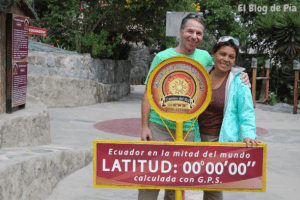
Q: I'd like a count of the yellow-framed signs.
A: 2